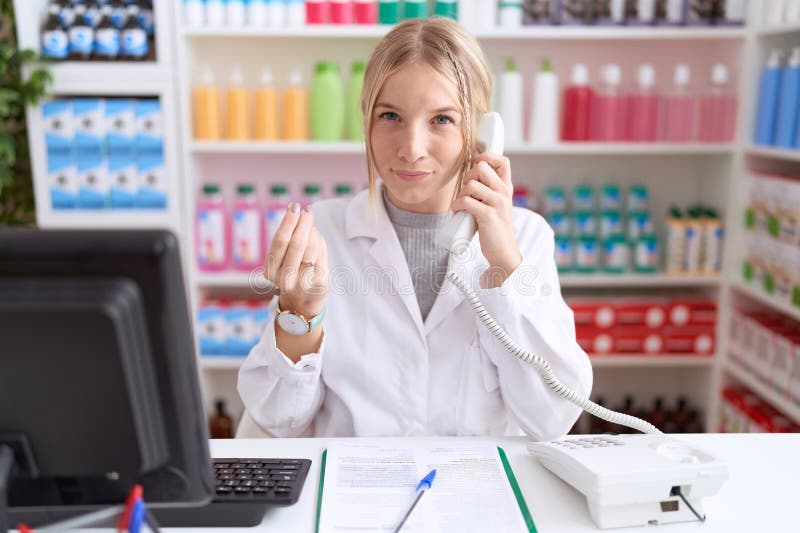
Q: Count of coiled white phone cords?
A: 1